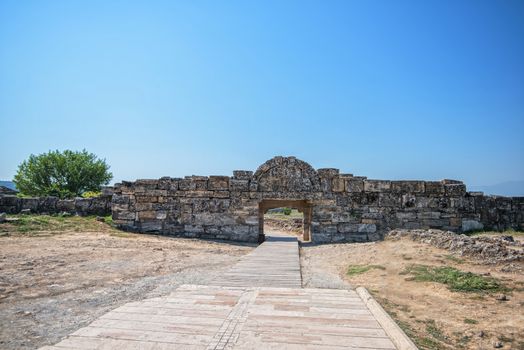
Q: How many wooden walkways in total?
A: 1